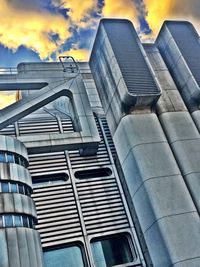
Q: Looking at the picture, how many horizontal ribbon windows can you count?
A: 3